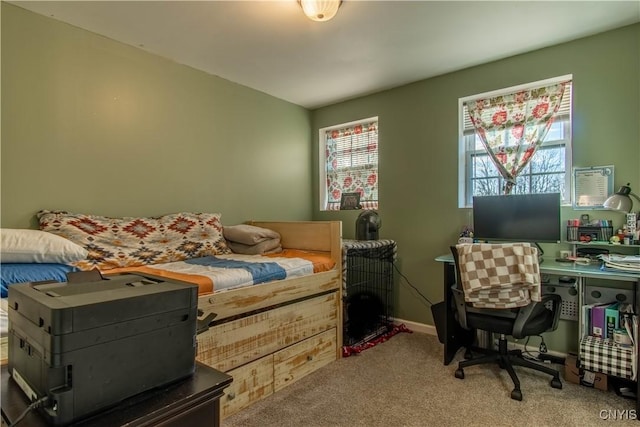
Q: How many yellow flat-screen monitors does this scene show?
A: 0